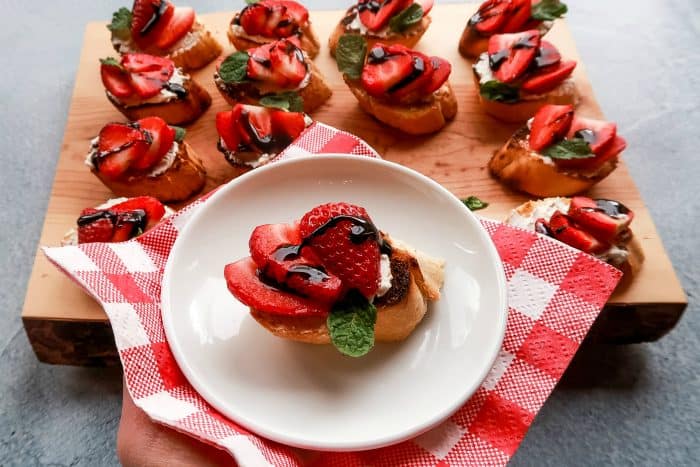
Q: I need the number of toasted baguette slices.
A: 14